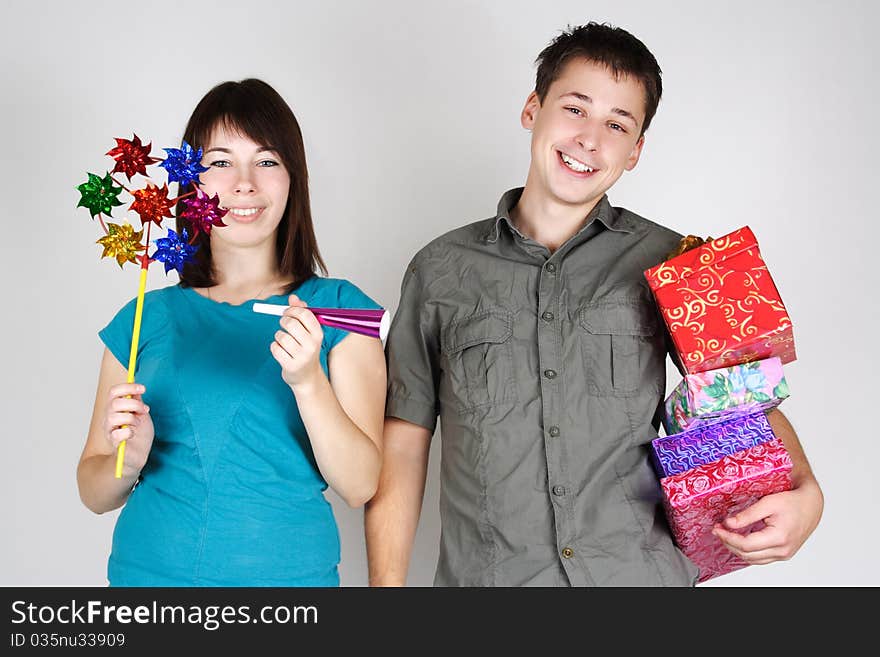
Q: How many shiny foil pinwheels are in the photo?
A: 7